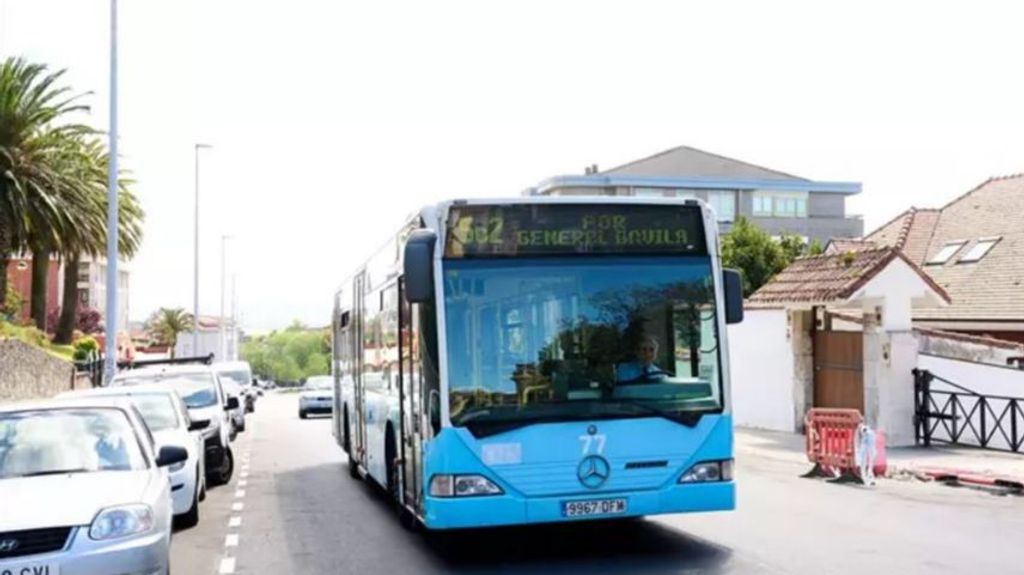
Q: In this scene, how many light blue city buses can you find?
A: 1